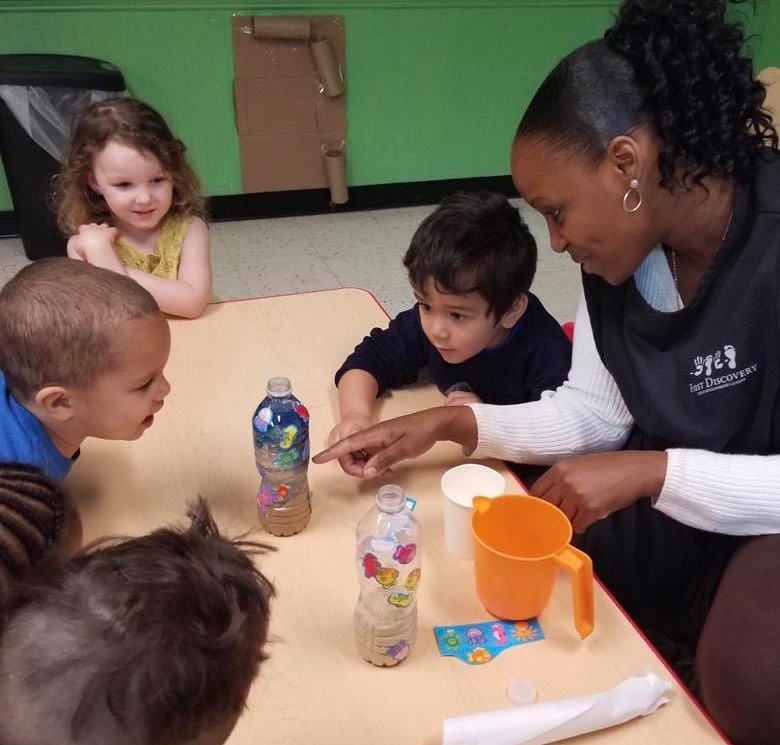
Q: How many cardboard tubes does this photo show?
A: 3